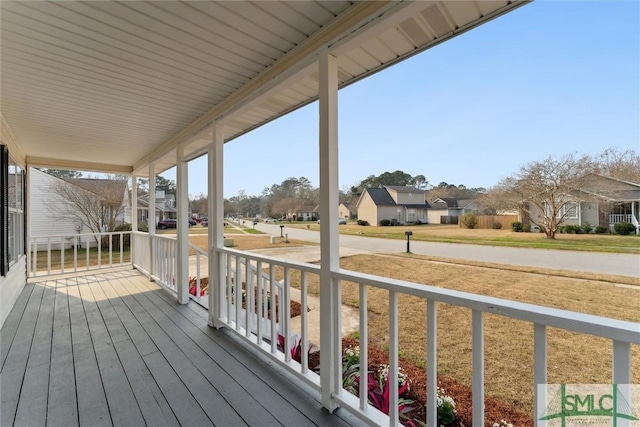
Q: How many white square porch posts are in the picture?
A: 5